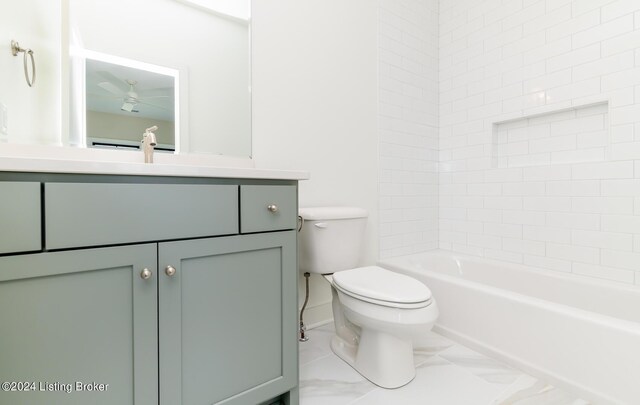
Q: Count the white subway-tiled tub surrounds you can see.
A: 1